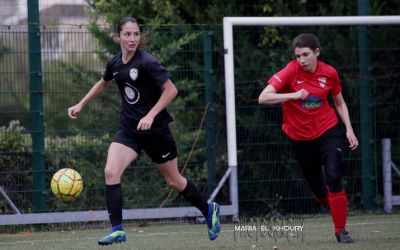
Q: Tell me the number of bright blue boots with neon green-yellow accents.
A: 2